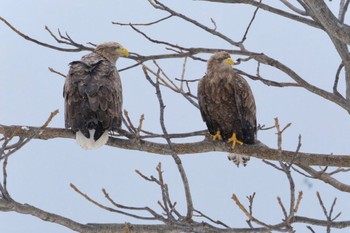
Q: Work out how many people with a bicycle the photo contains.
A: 0